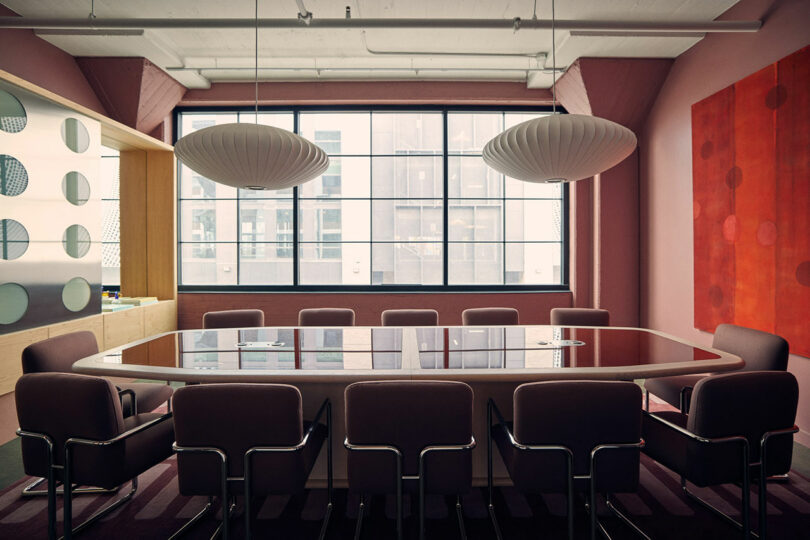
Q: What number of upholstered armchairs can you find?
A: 12